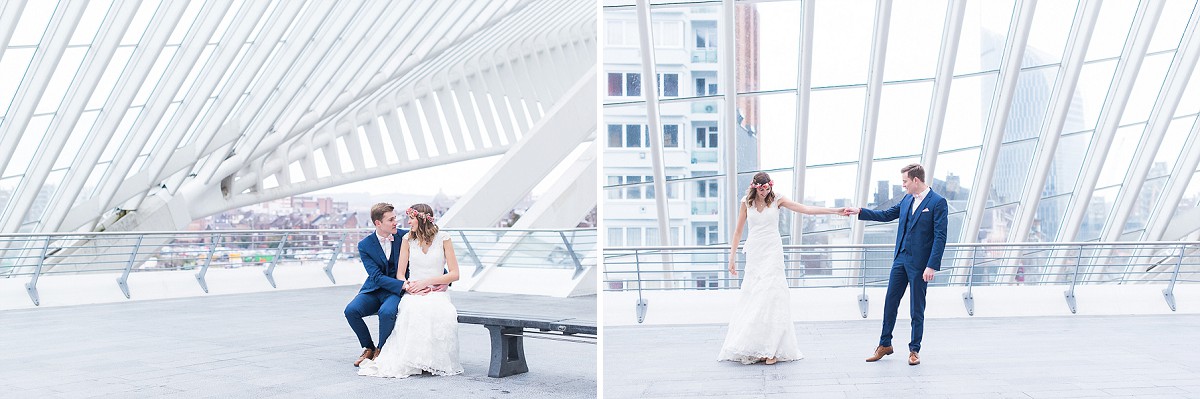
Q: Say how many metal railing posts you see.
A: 12